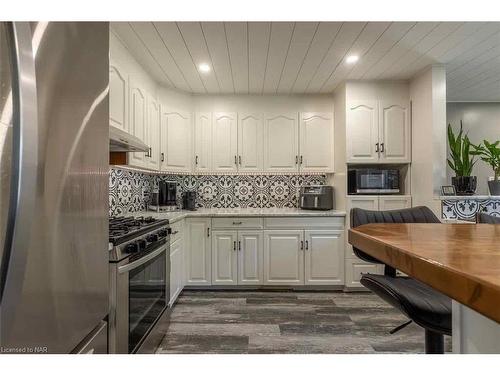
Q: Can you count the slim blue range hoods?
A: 0